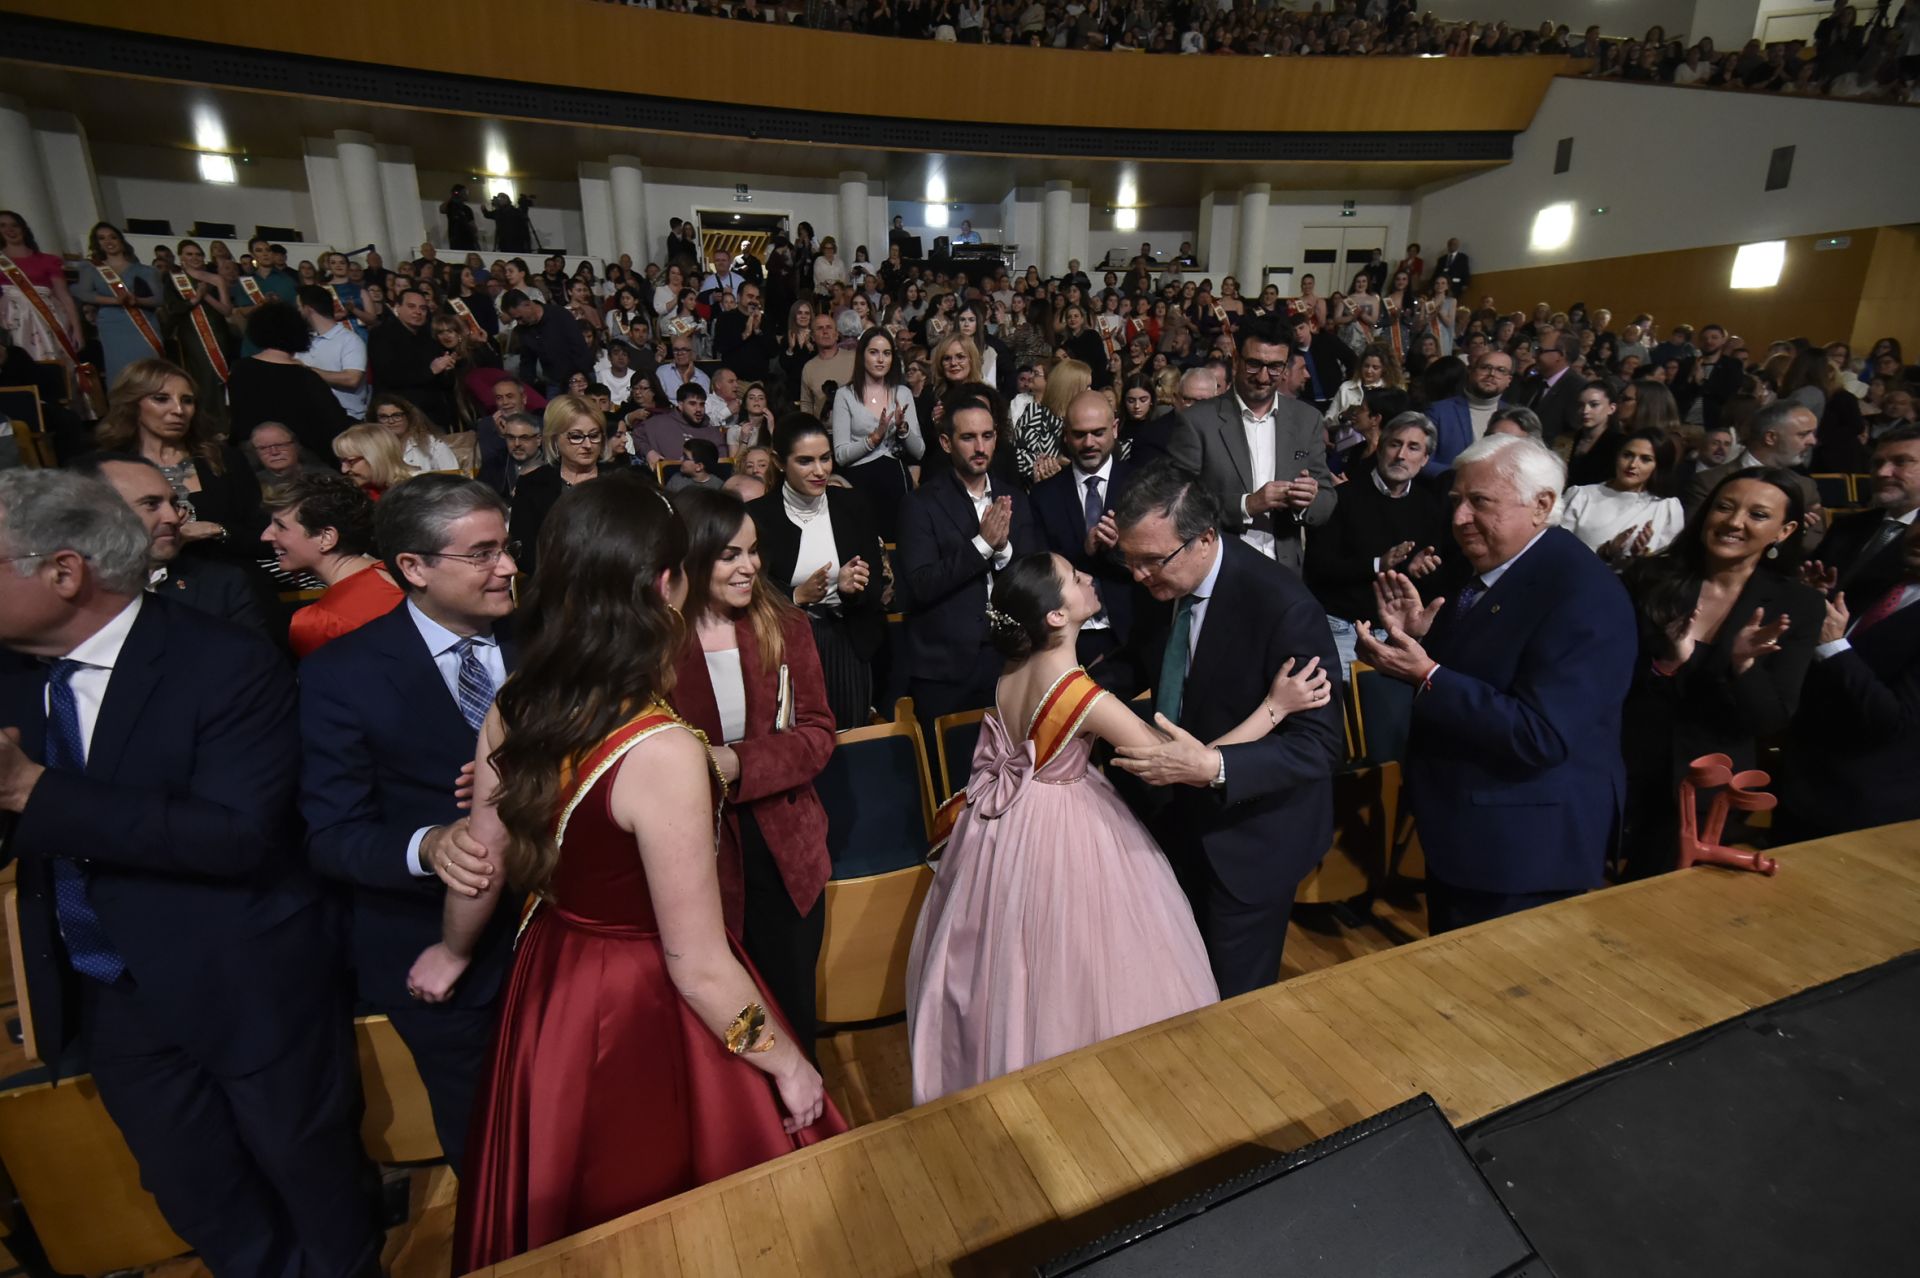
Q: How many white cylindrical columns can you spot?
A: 6